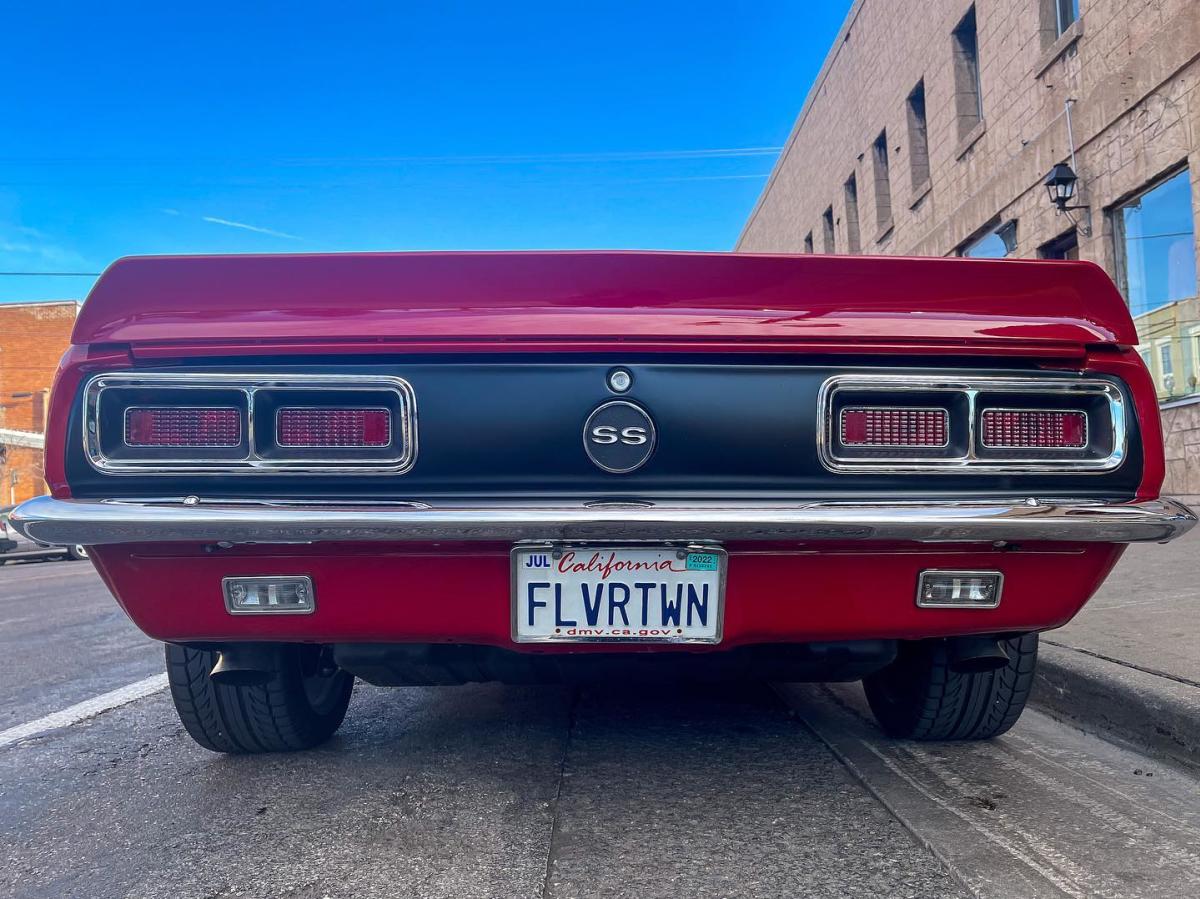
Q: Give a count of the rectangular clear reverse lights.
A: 2